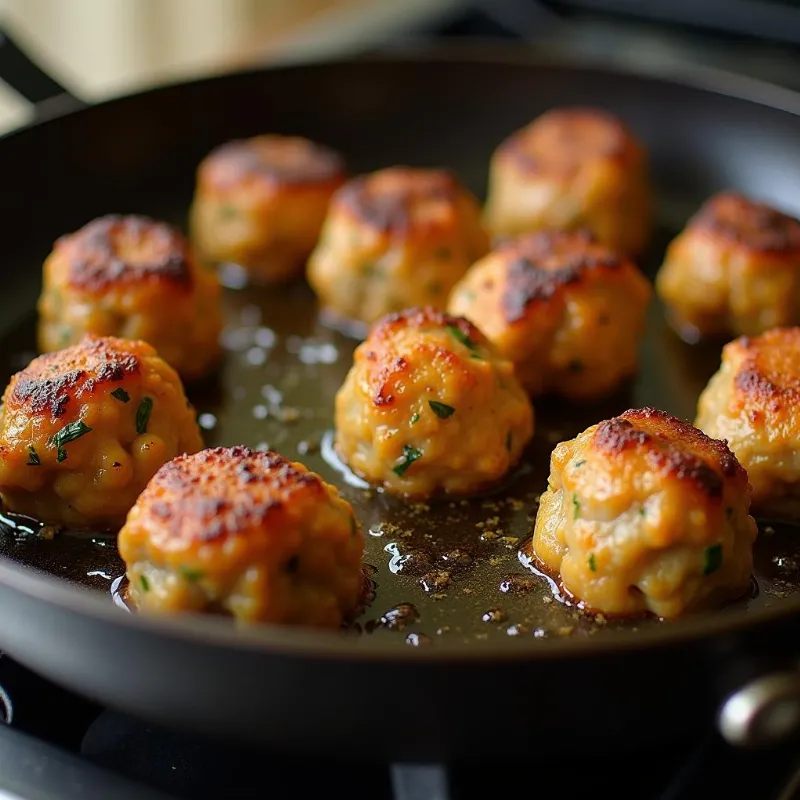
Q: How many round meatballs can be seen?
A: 11